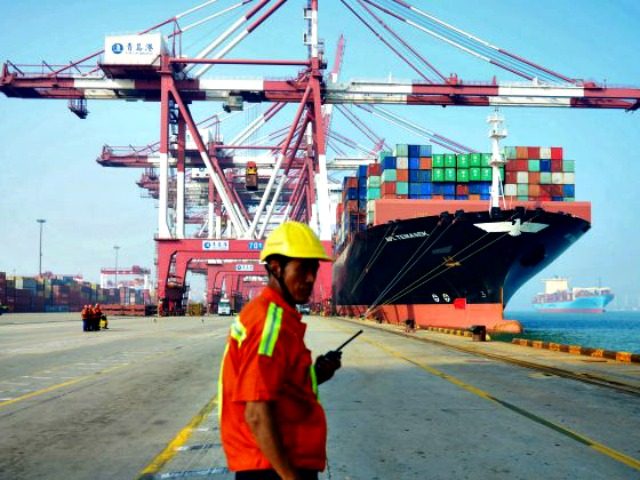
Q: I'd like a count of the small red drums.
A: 0